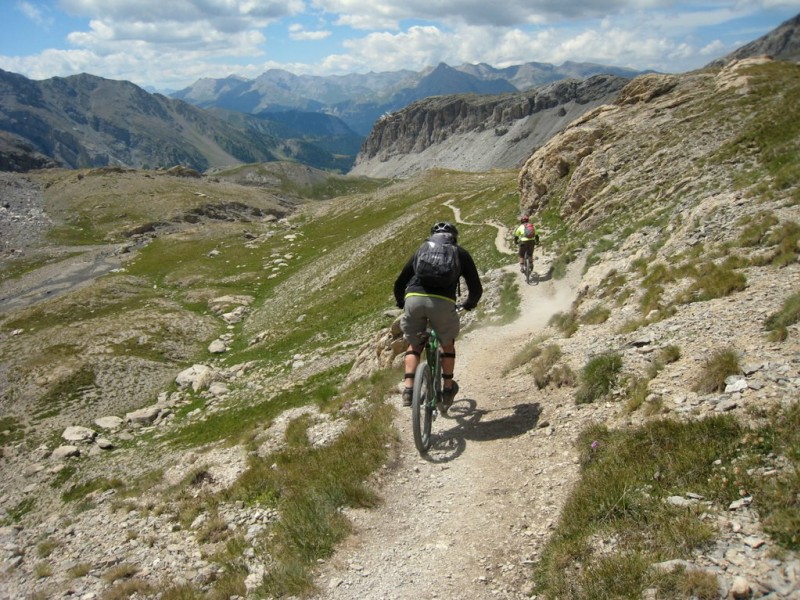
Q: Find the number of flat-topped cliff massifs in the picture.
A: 1